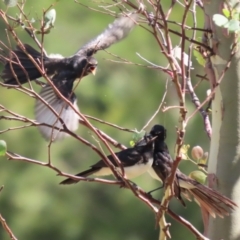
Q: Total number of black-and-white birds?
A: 3